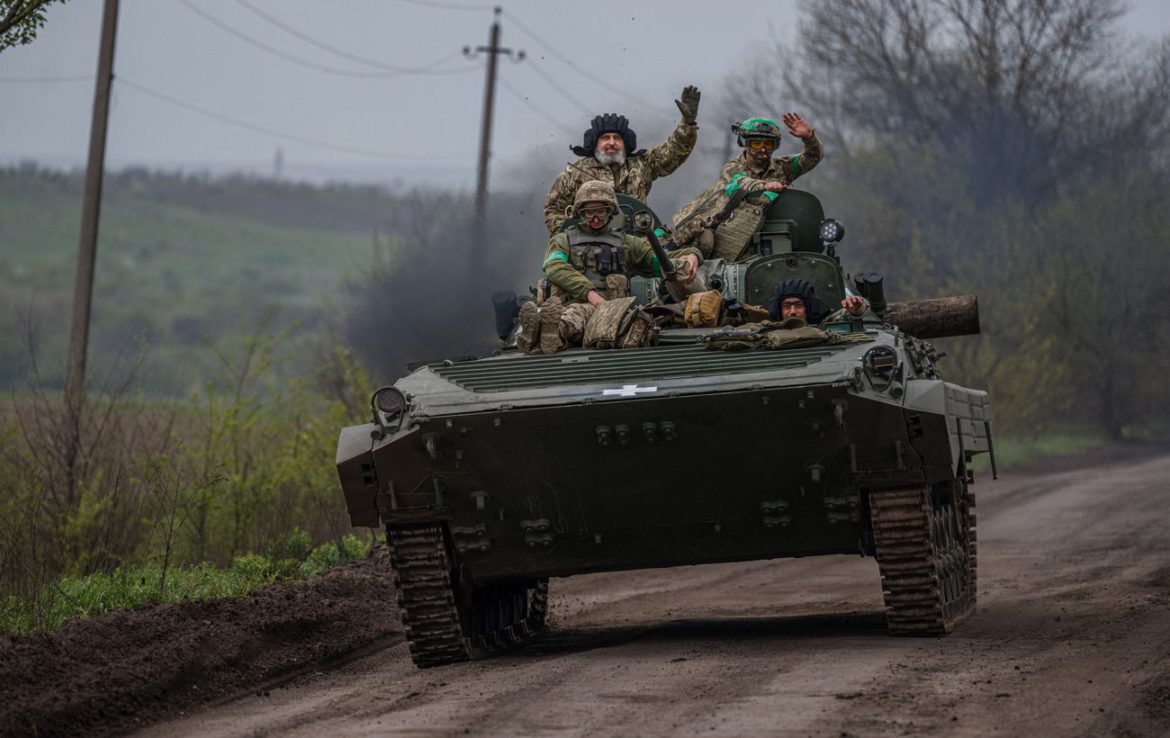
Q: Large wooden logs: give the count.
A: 1